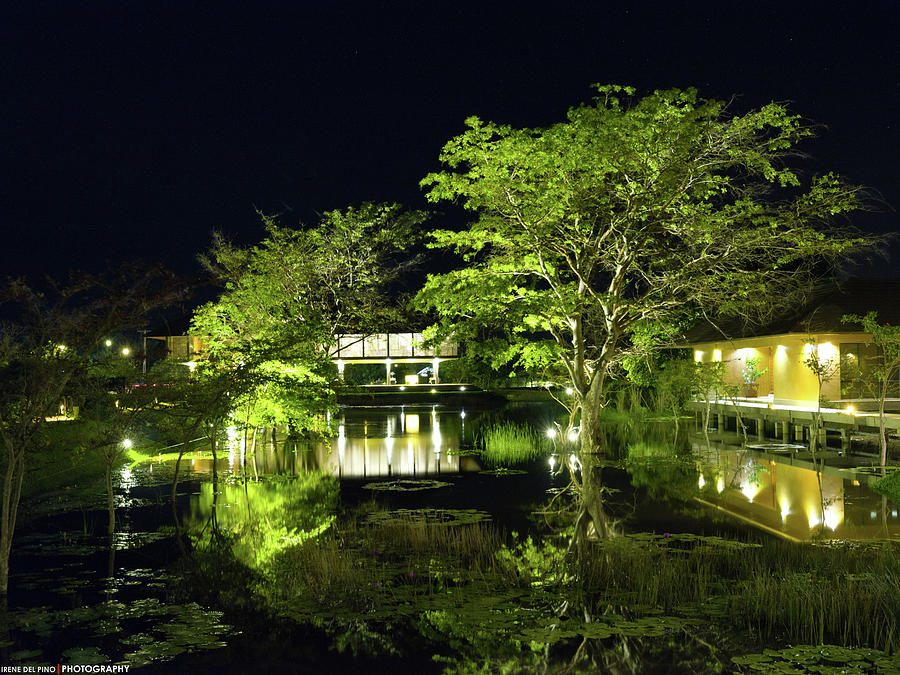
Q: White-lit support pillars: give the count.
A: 3